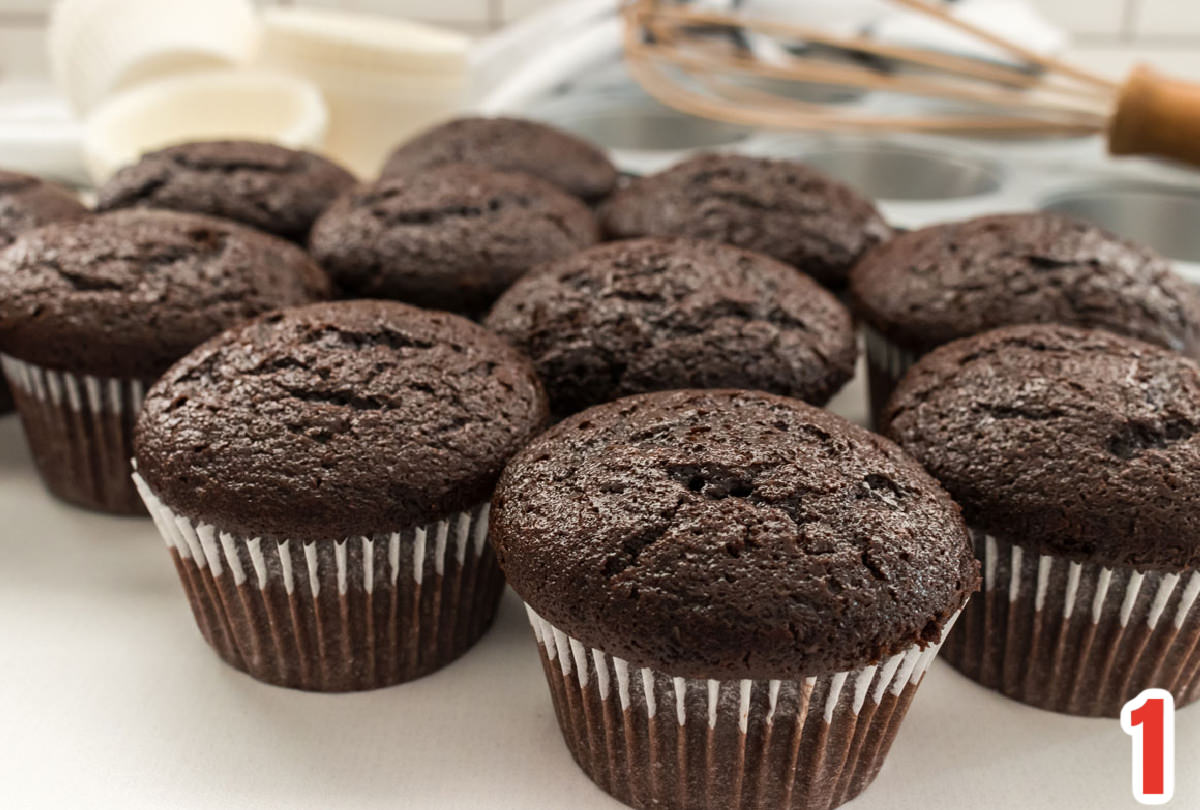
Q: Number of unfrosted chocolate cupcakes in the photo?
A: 11